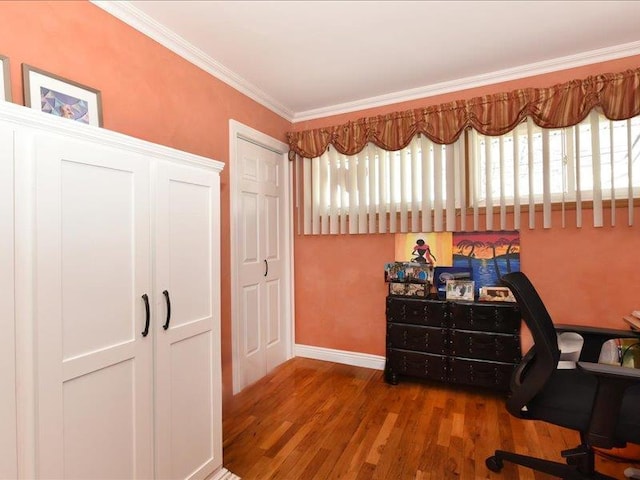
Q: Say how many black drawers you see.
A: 6